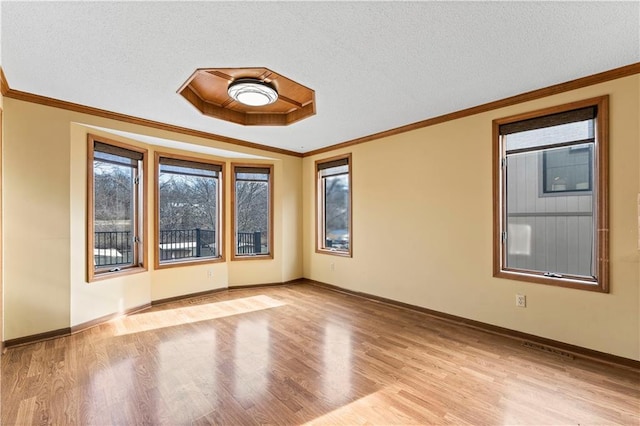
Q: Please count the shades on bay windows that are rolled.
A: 3